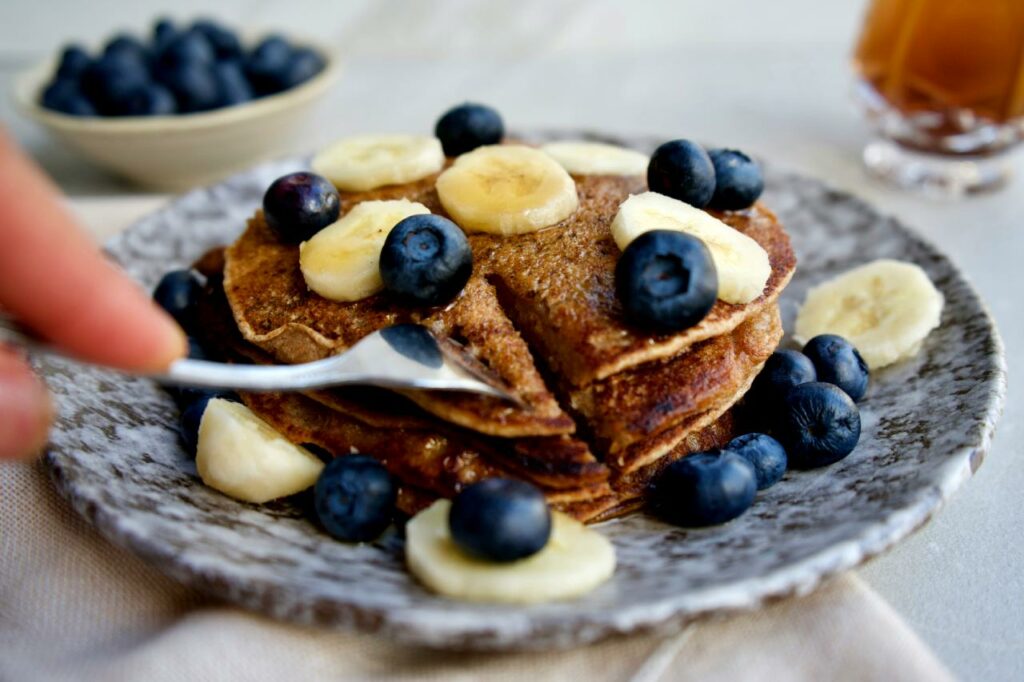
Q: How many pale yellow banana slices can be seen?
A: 8